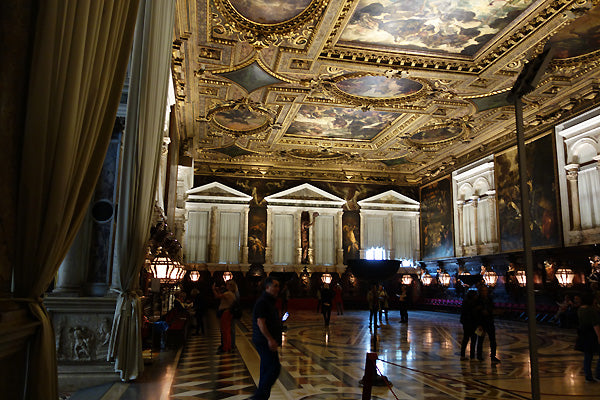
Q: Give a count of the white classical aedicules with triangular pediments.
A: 3